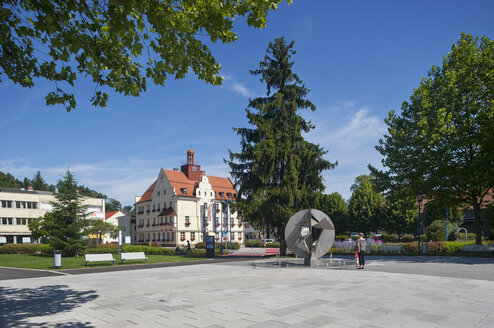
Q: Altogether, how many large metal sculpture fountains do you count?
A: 1